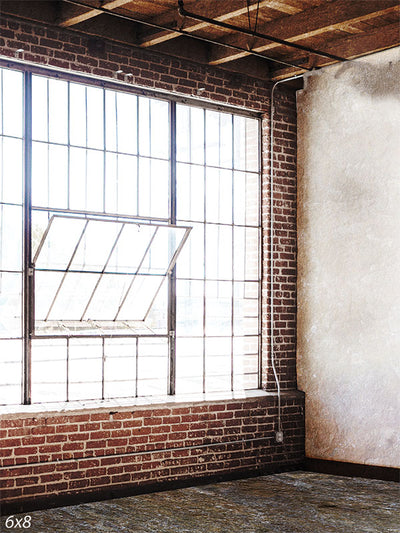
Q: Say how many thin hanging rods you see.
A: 2